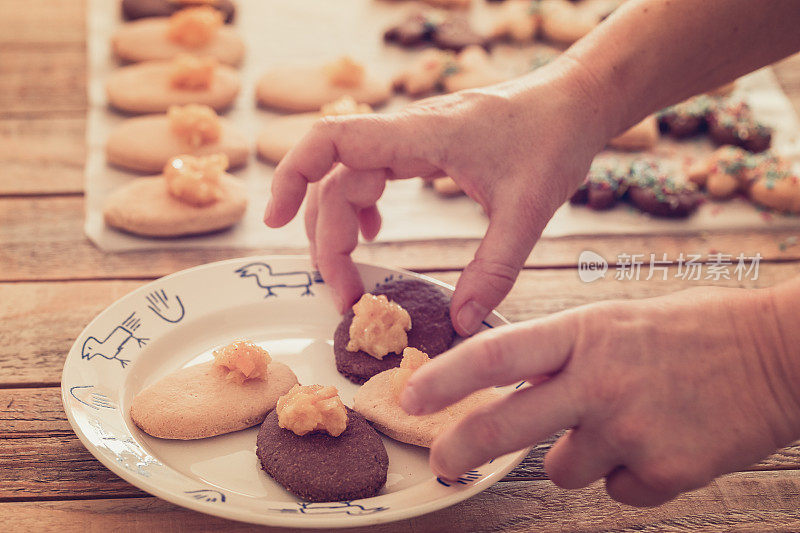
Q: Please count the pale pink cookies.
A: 8